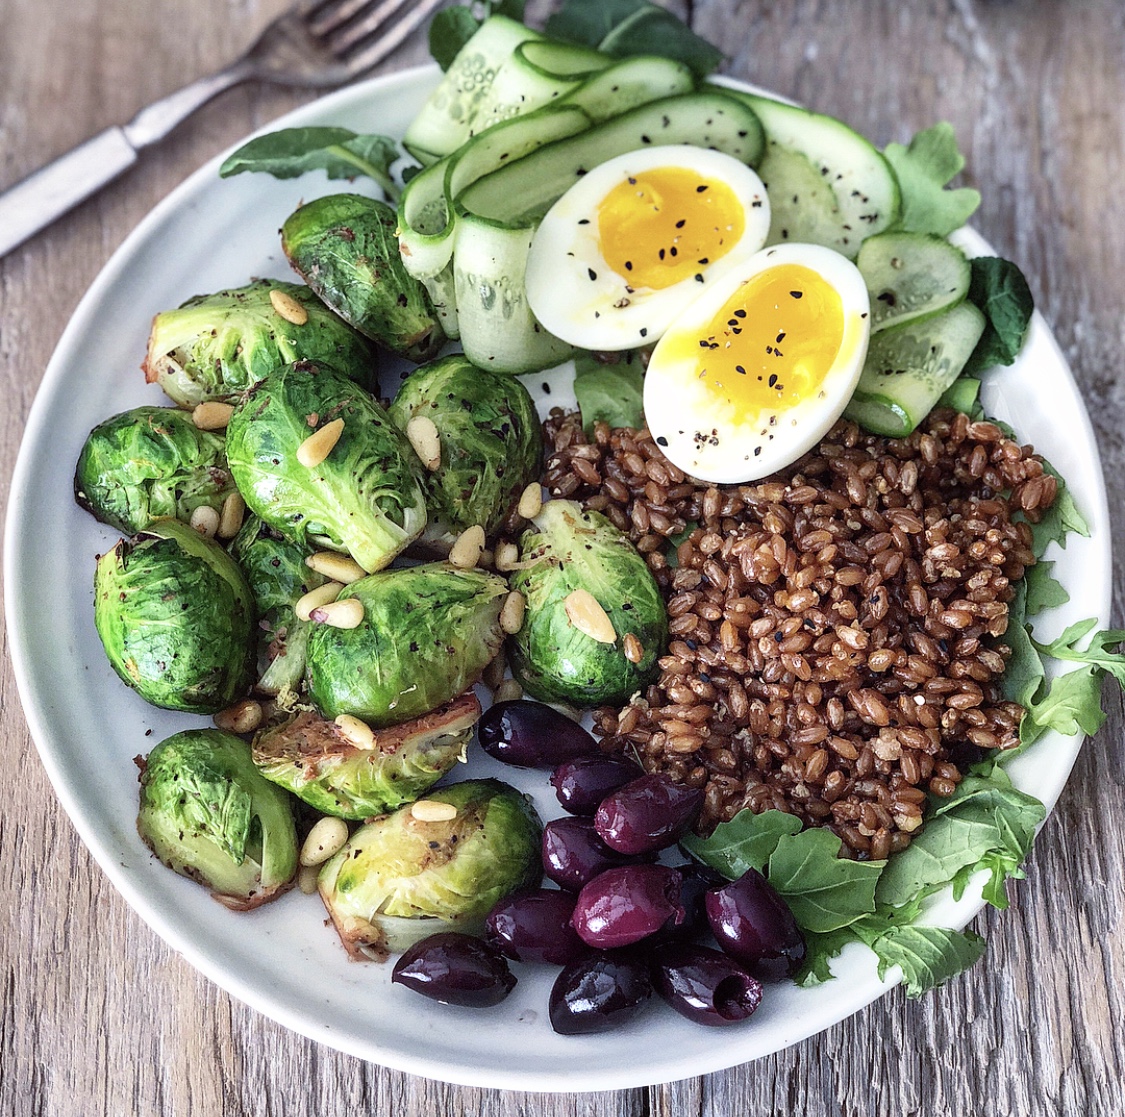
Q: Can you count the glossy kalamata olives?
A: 11